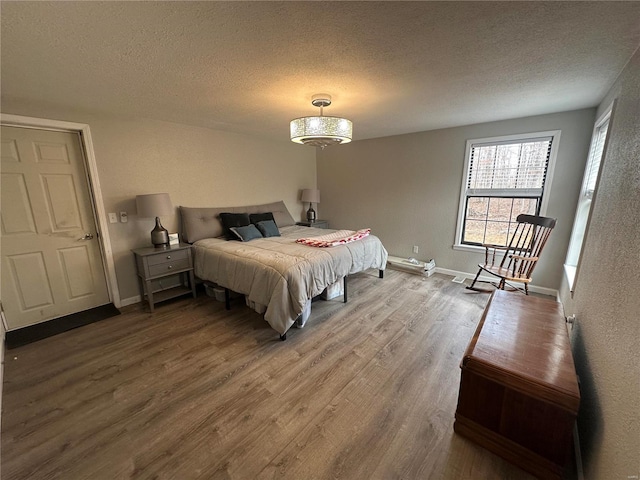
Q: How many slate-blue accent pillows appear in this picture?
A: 2